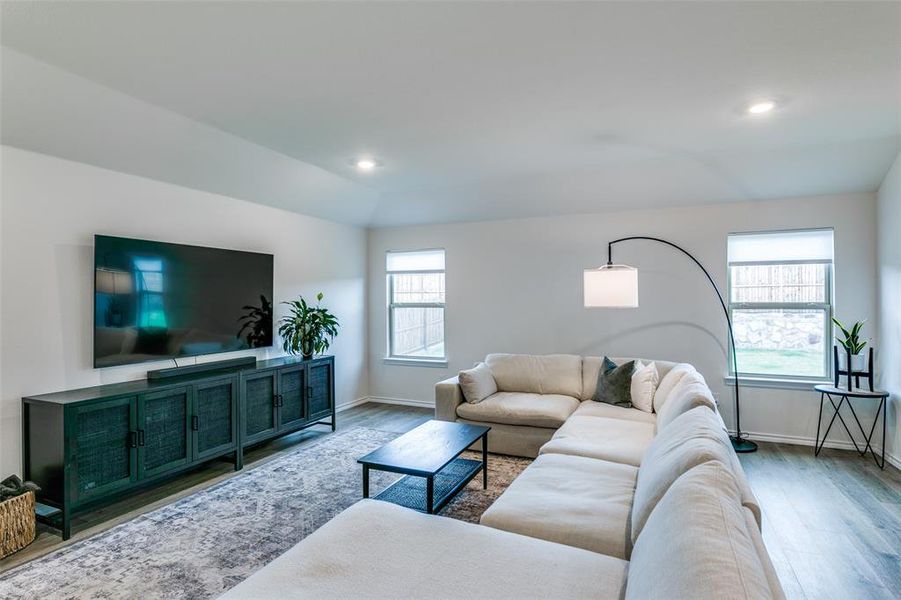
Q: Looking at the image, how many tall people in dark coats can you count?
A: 0